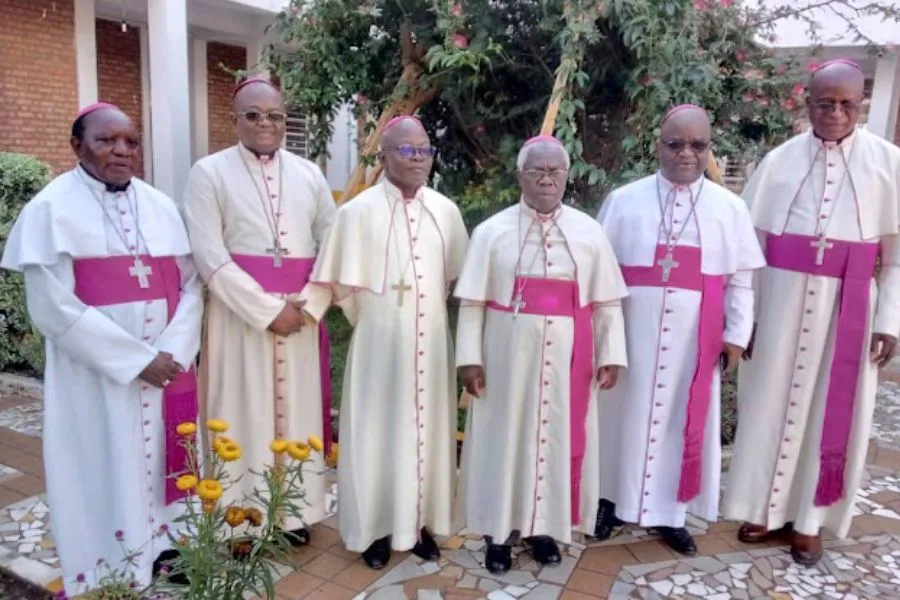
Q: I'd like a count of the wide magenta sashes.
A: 5